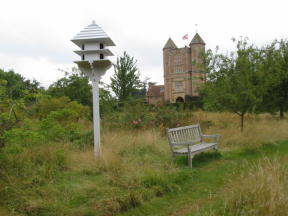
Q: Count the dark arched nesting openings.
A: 4